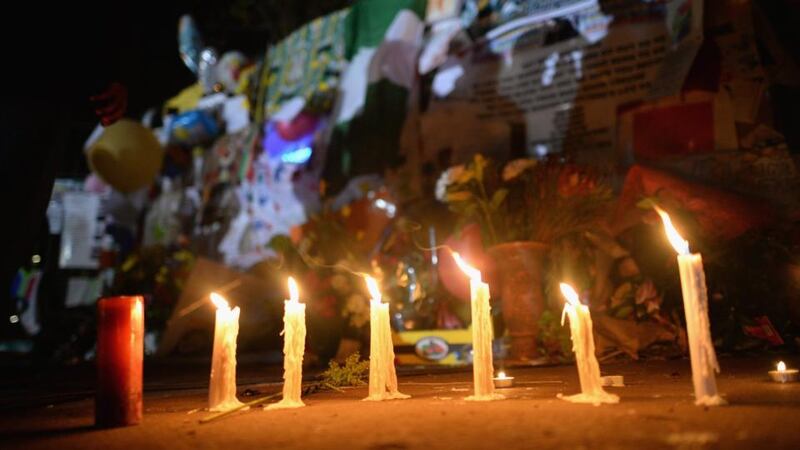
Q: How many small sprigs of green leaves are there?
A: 1